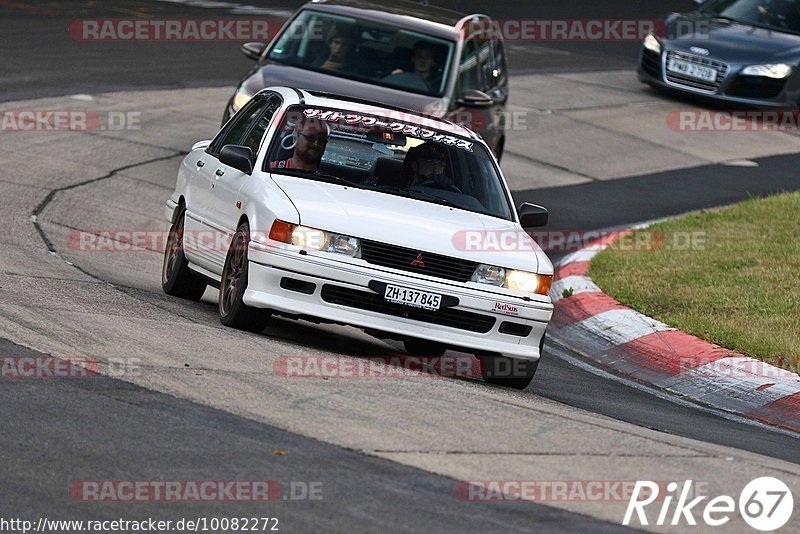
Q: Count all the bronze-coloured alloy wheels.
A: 2